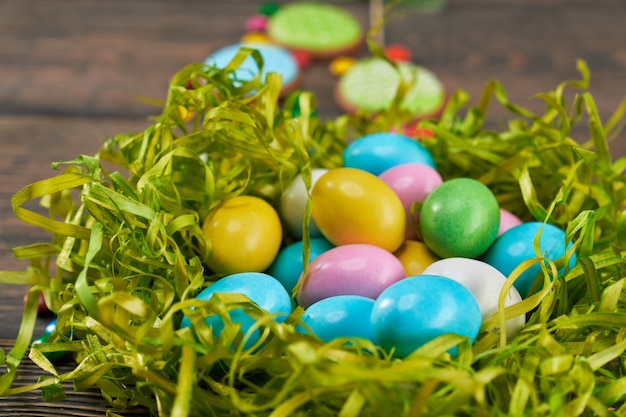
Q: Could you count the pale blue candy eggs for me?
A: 6